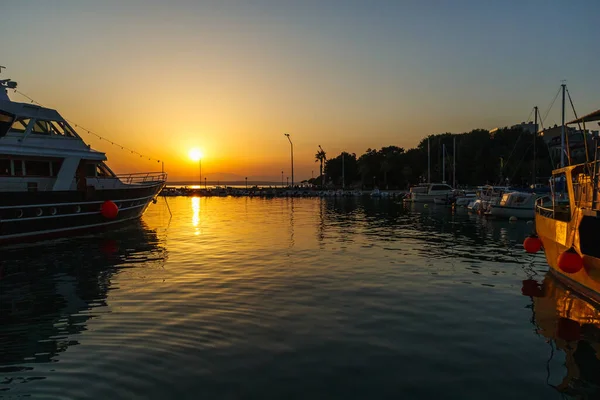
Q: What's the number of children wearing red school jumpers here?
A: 0